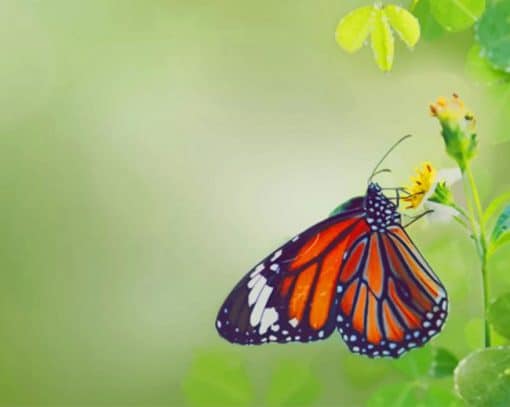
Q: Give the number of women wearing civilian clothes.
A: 0